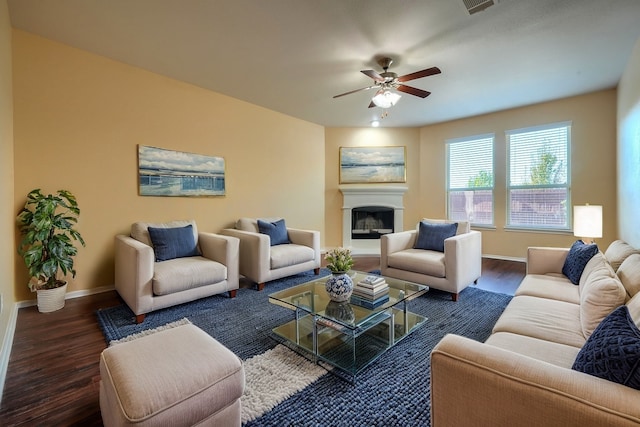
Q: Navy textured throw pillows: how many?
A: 2